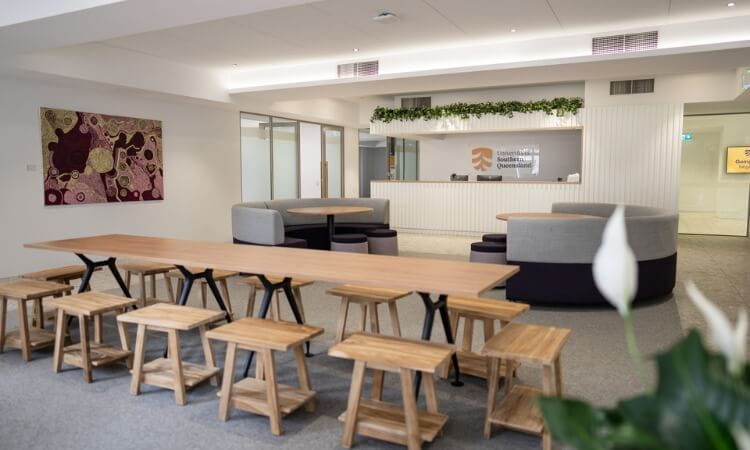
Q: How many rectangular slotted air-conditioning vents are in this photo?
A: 4